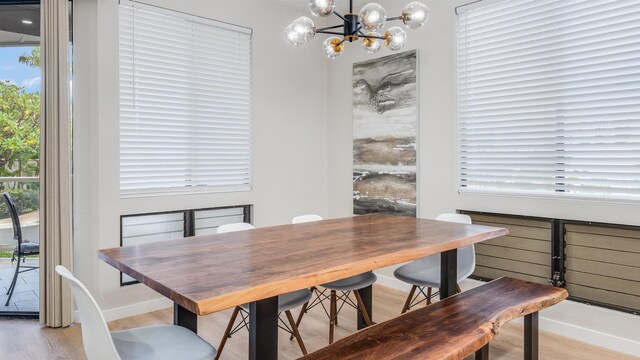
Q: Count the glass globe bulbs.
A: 8